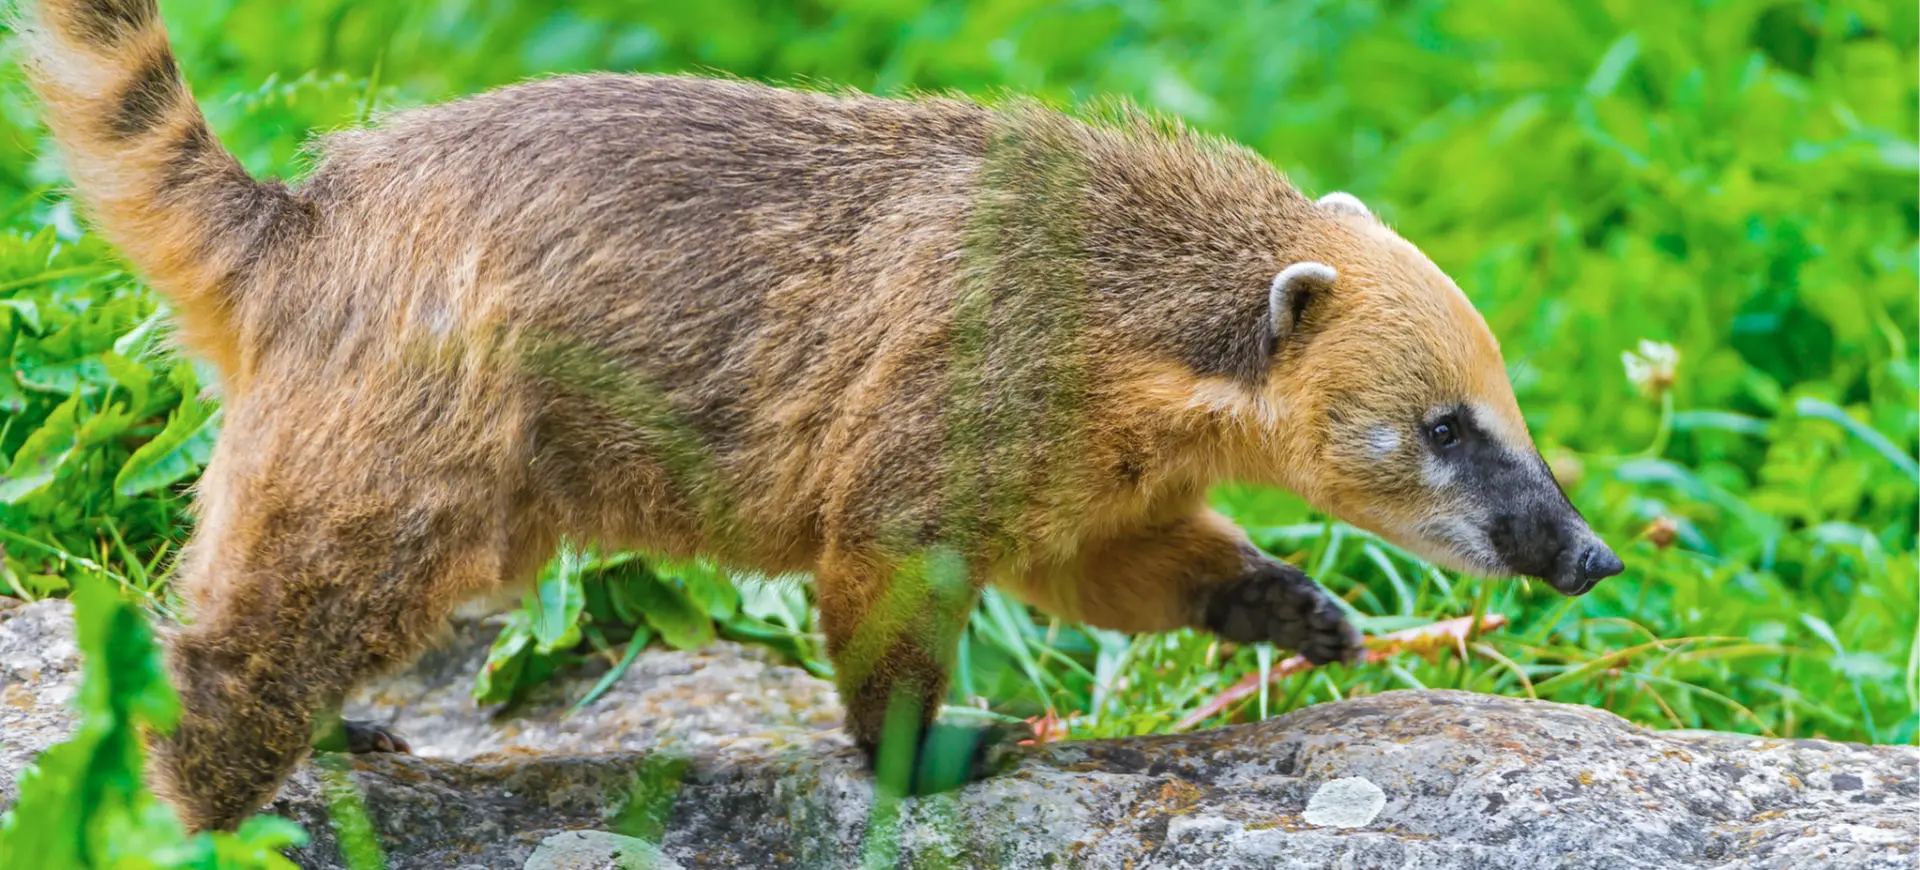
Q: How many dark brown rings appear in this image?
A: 3